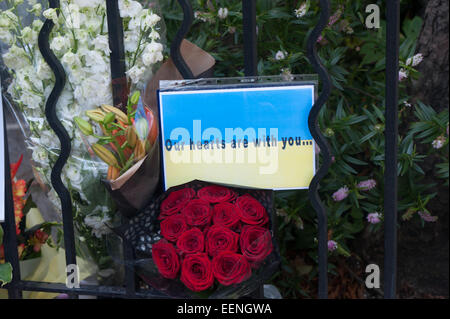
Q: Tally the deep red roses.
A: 12